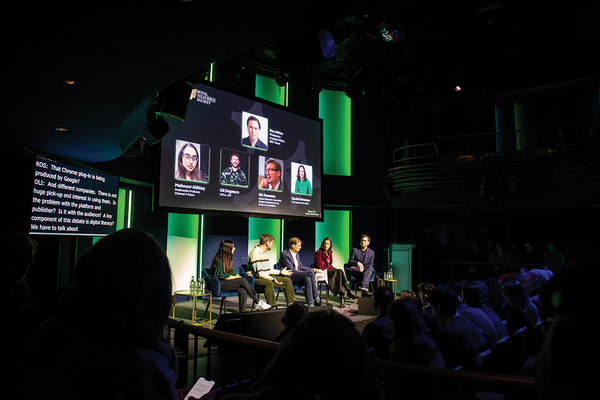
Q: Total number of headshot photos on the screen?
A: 5